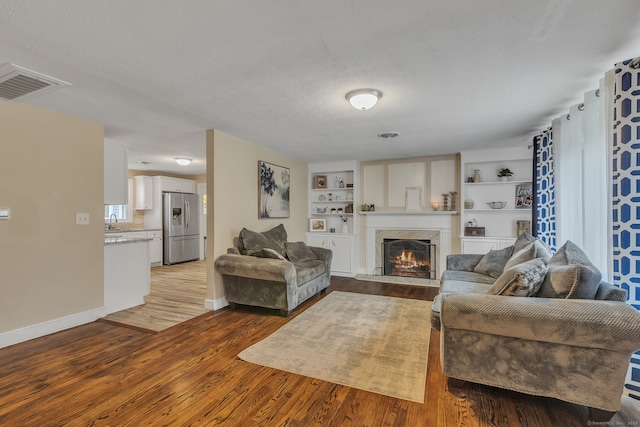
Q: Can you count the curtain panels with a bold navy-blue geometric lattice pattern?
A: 2